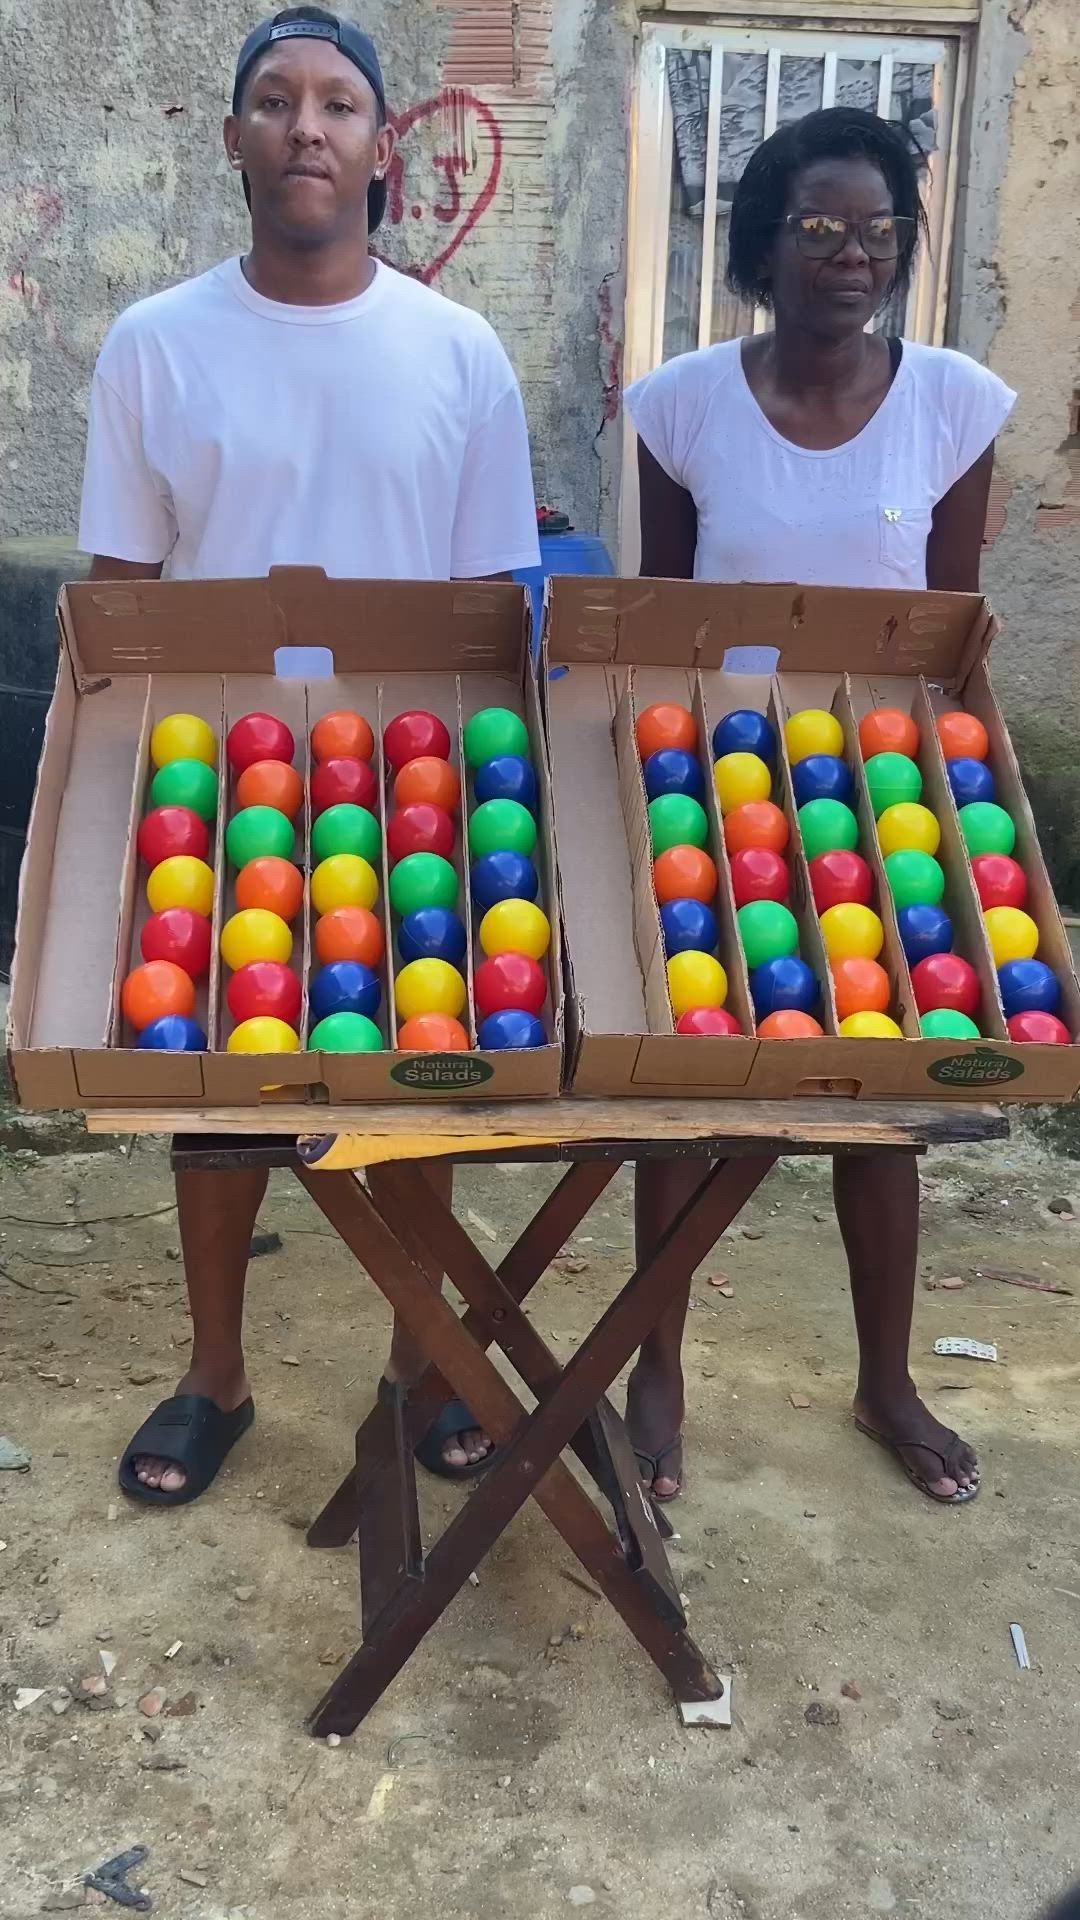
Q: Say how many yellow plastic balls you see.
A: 14